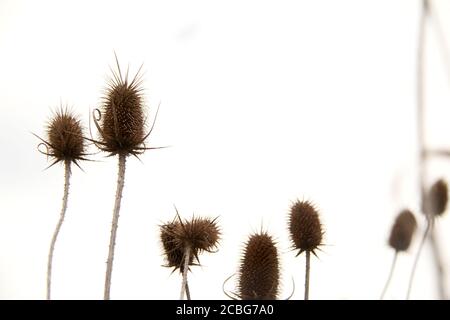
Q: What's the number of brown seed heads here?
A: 8